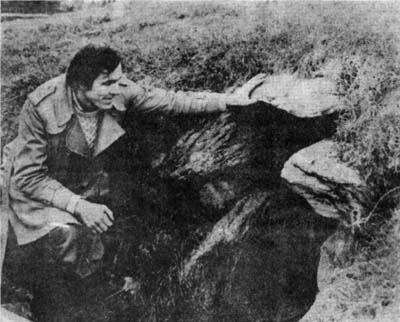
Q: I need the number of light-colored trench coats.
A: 1